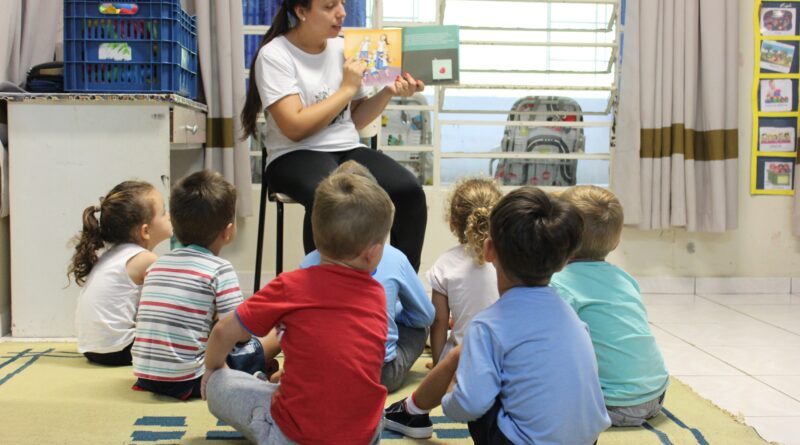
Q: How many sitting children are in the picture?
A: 7